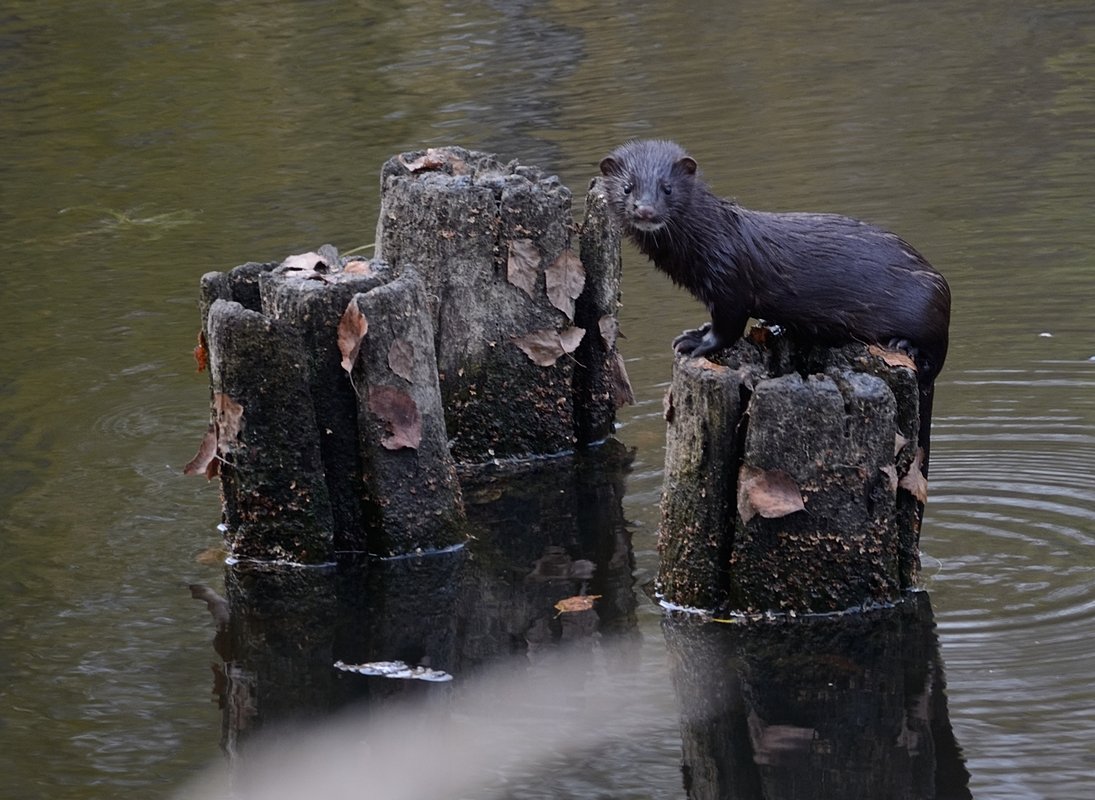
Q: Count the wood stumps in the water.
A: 3